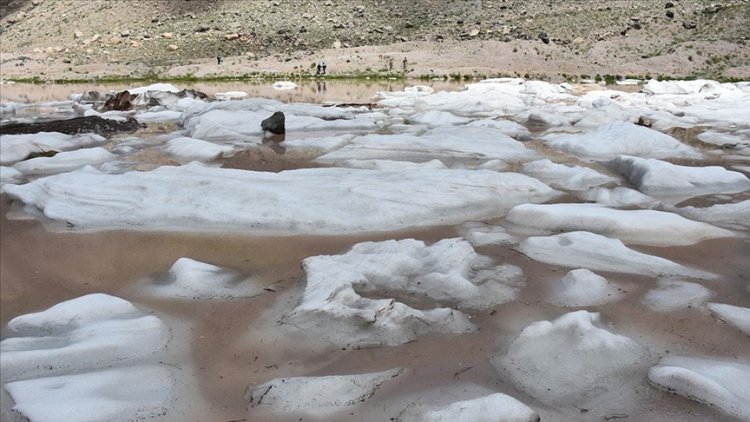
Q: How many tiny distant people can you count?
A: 5